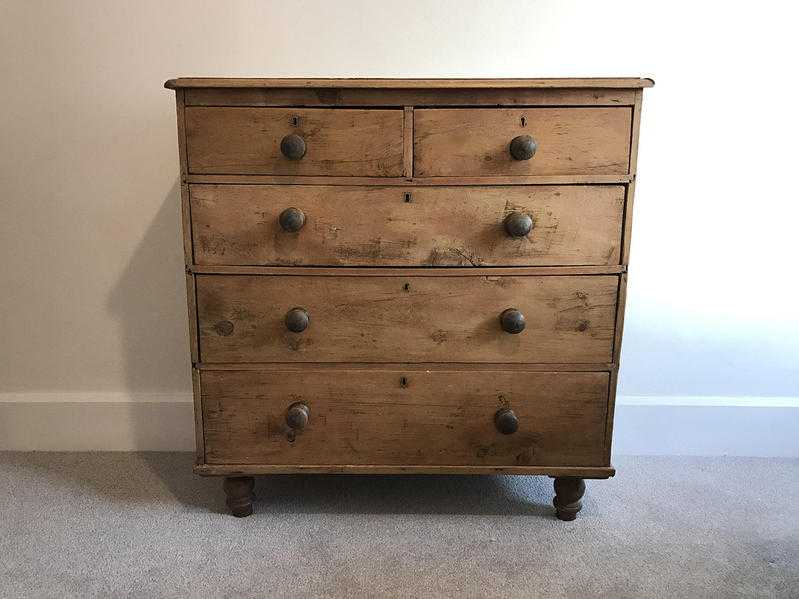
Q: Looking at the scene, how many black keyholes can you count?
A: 5